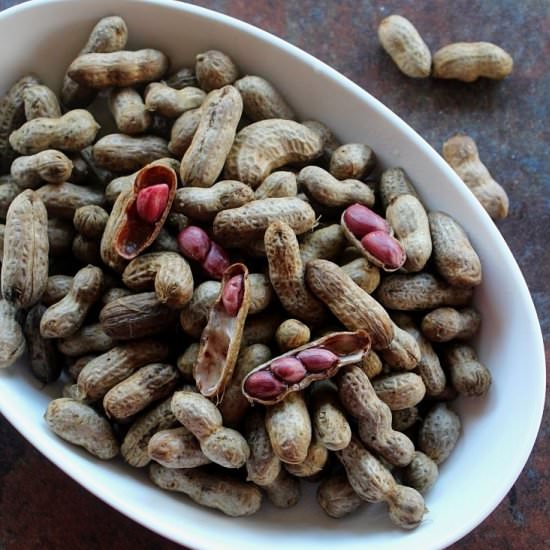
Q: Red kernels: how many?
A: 9